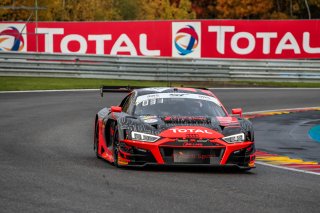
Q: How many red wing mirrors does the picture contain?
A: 2